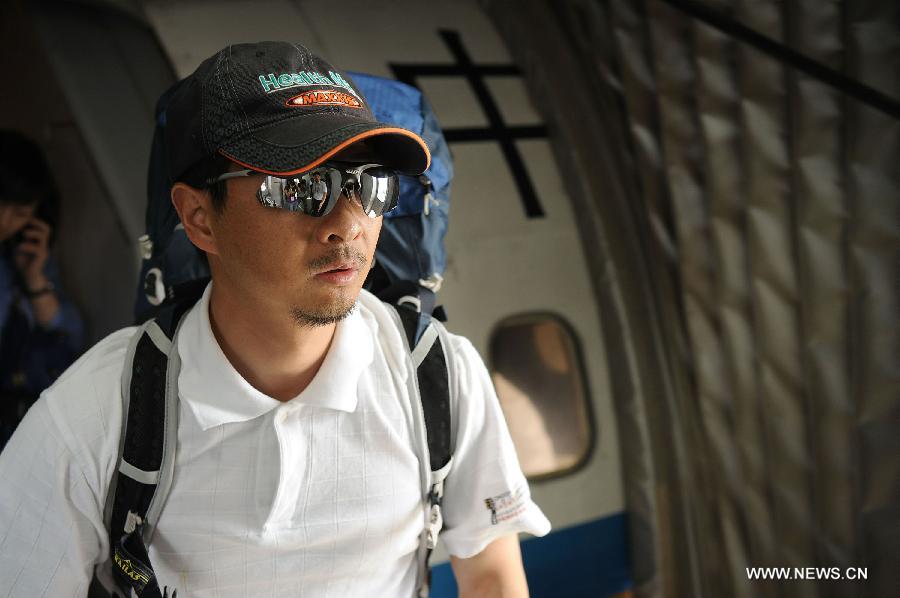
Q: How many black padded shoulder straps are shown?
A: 2